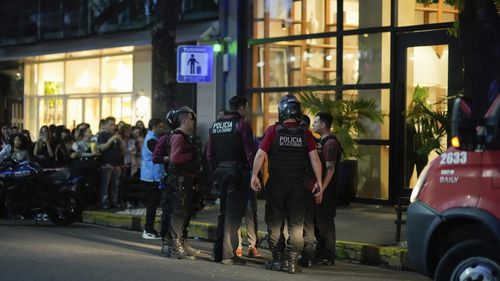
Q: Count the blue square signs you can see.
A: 1